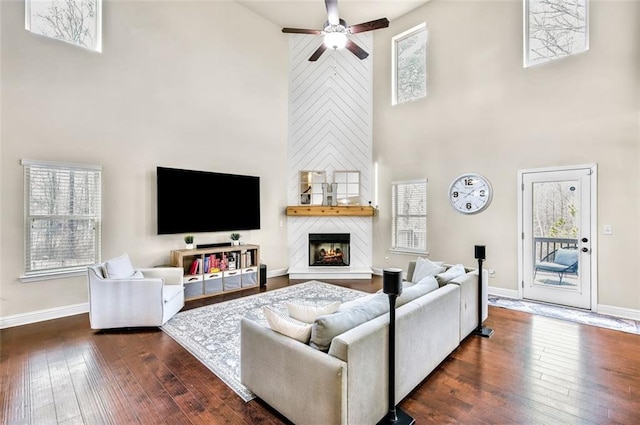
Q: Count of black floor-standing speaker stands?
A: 2